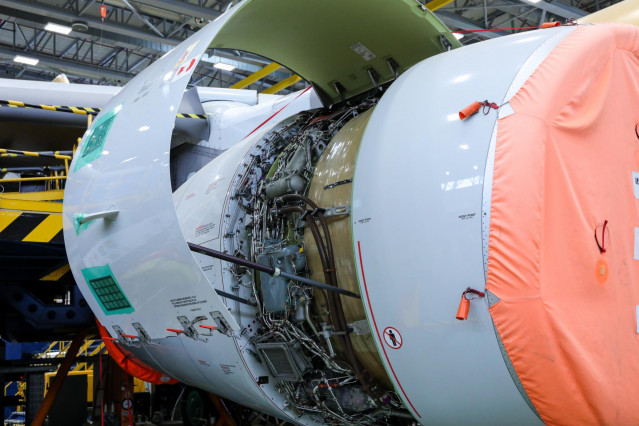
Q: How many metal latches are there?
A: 4